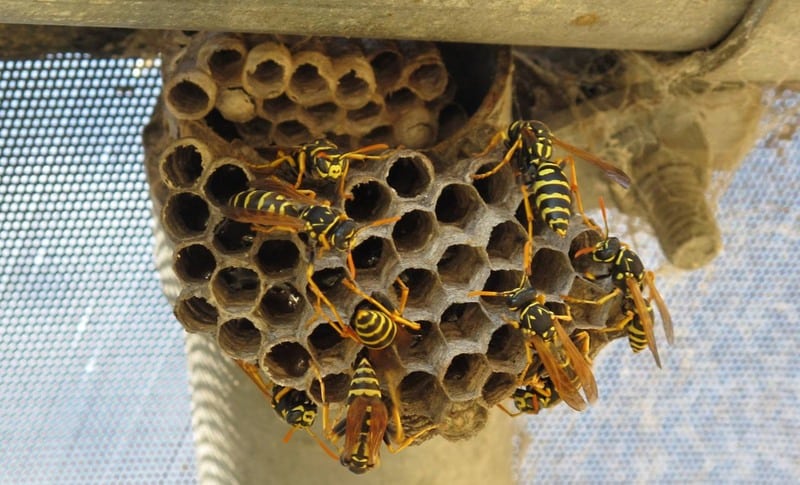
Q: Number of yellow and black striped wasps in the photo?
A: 9